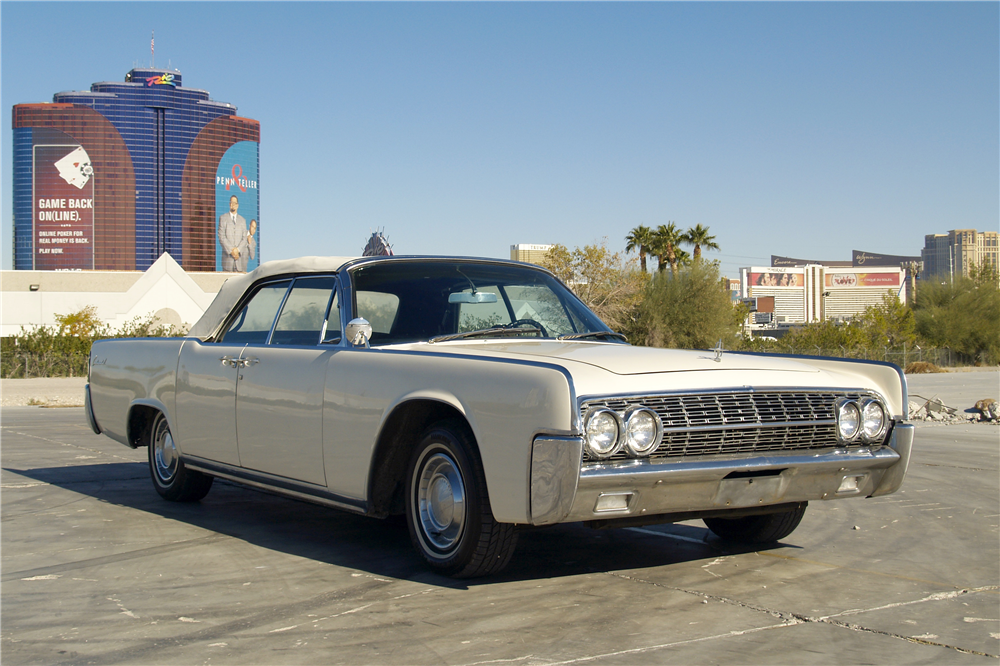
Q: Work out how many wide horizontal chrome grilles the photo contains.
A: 1